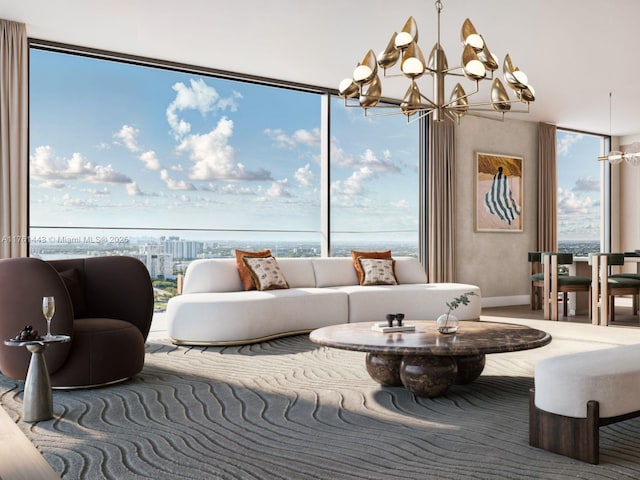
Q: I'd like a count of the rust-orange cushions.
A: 2